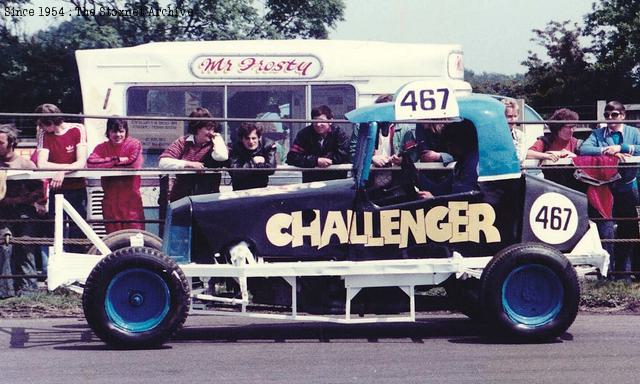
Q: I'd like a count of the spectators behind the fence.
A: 11